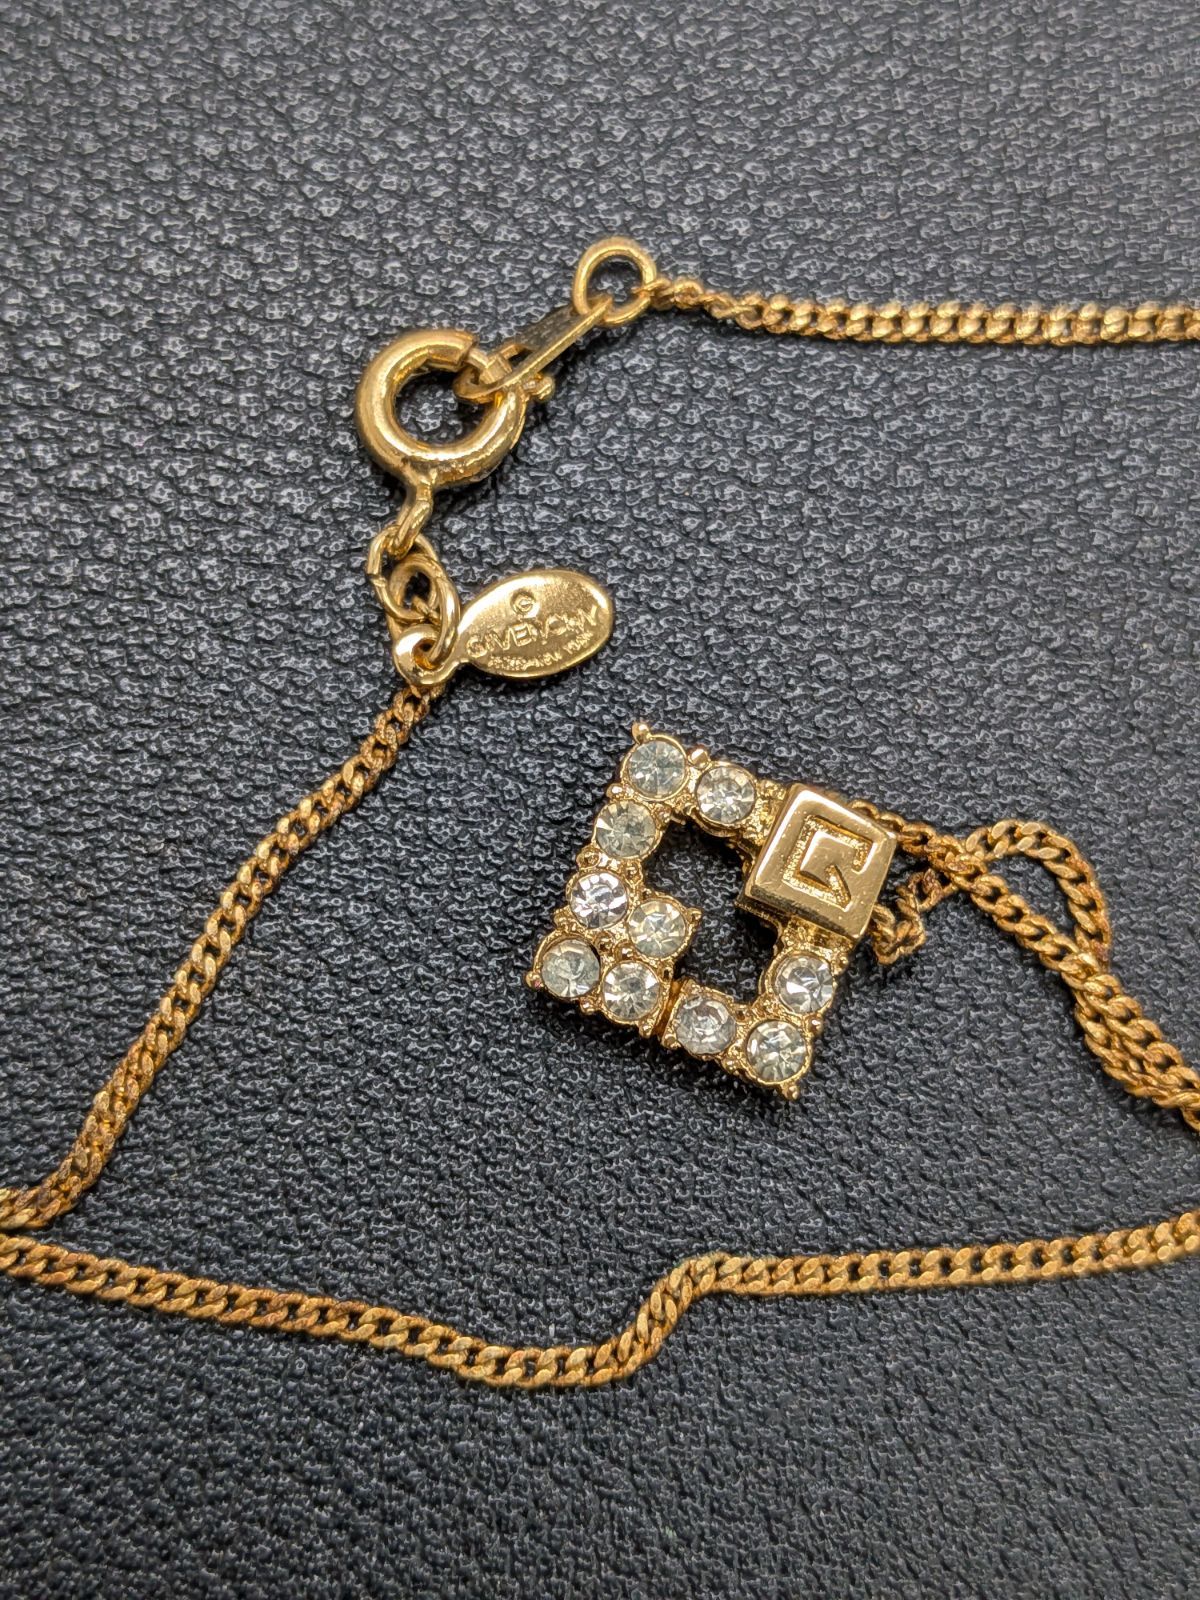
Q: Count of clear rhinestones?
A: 10